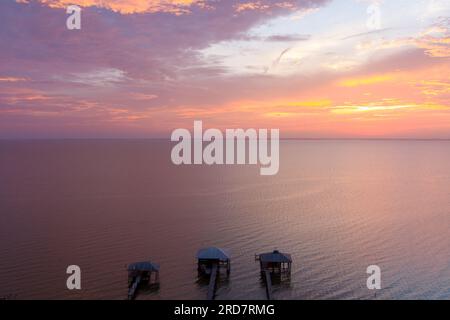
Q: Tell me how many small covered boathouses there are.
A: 3